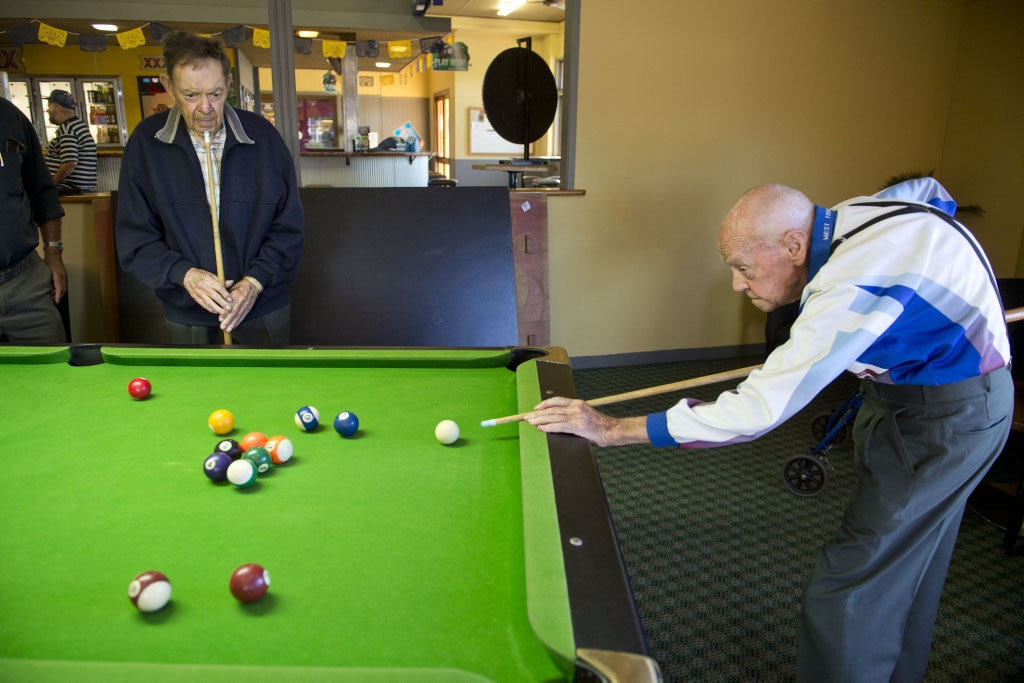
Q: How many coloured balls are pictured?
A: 12